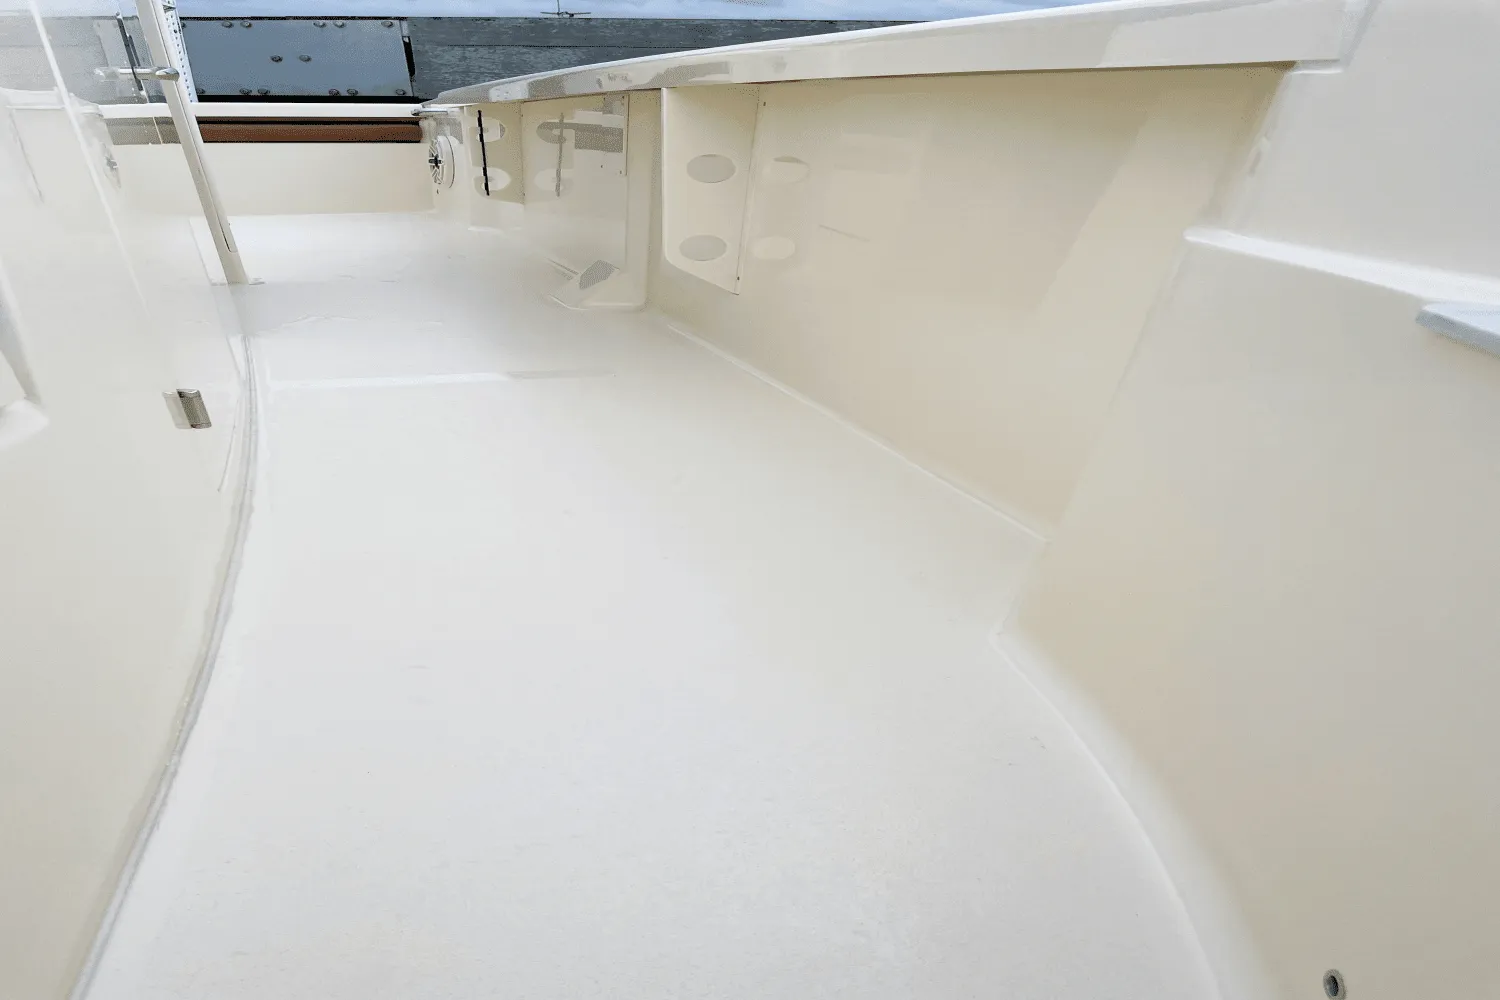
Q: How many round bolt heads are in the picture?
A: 14